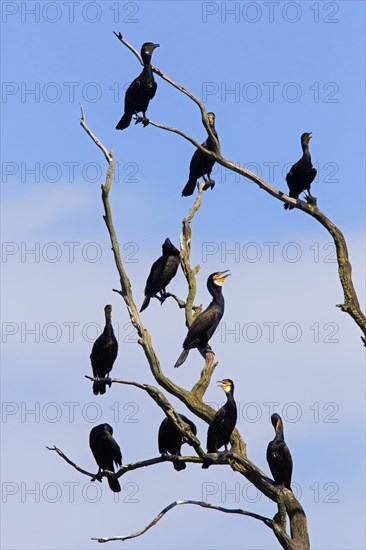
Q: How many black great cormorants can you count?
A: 10